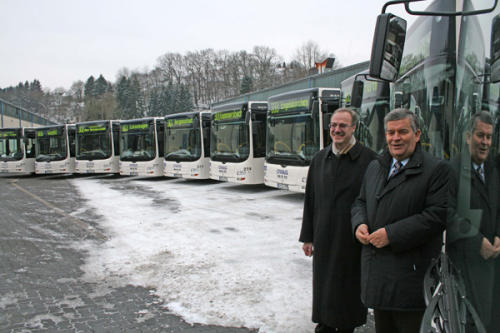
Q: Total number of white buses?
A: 7